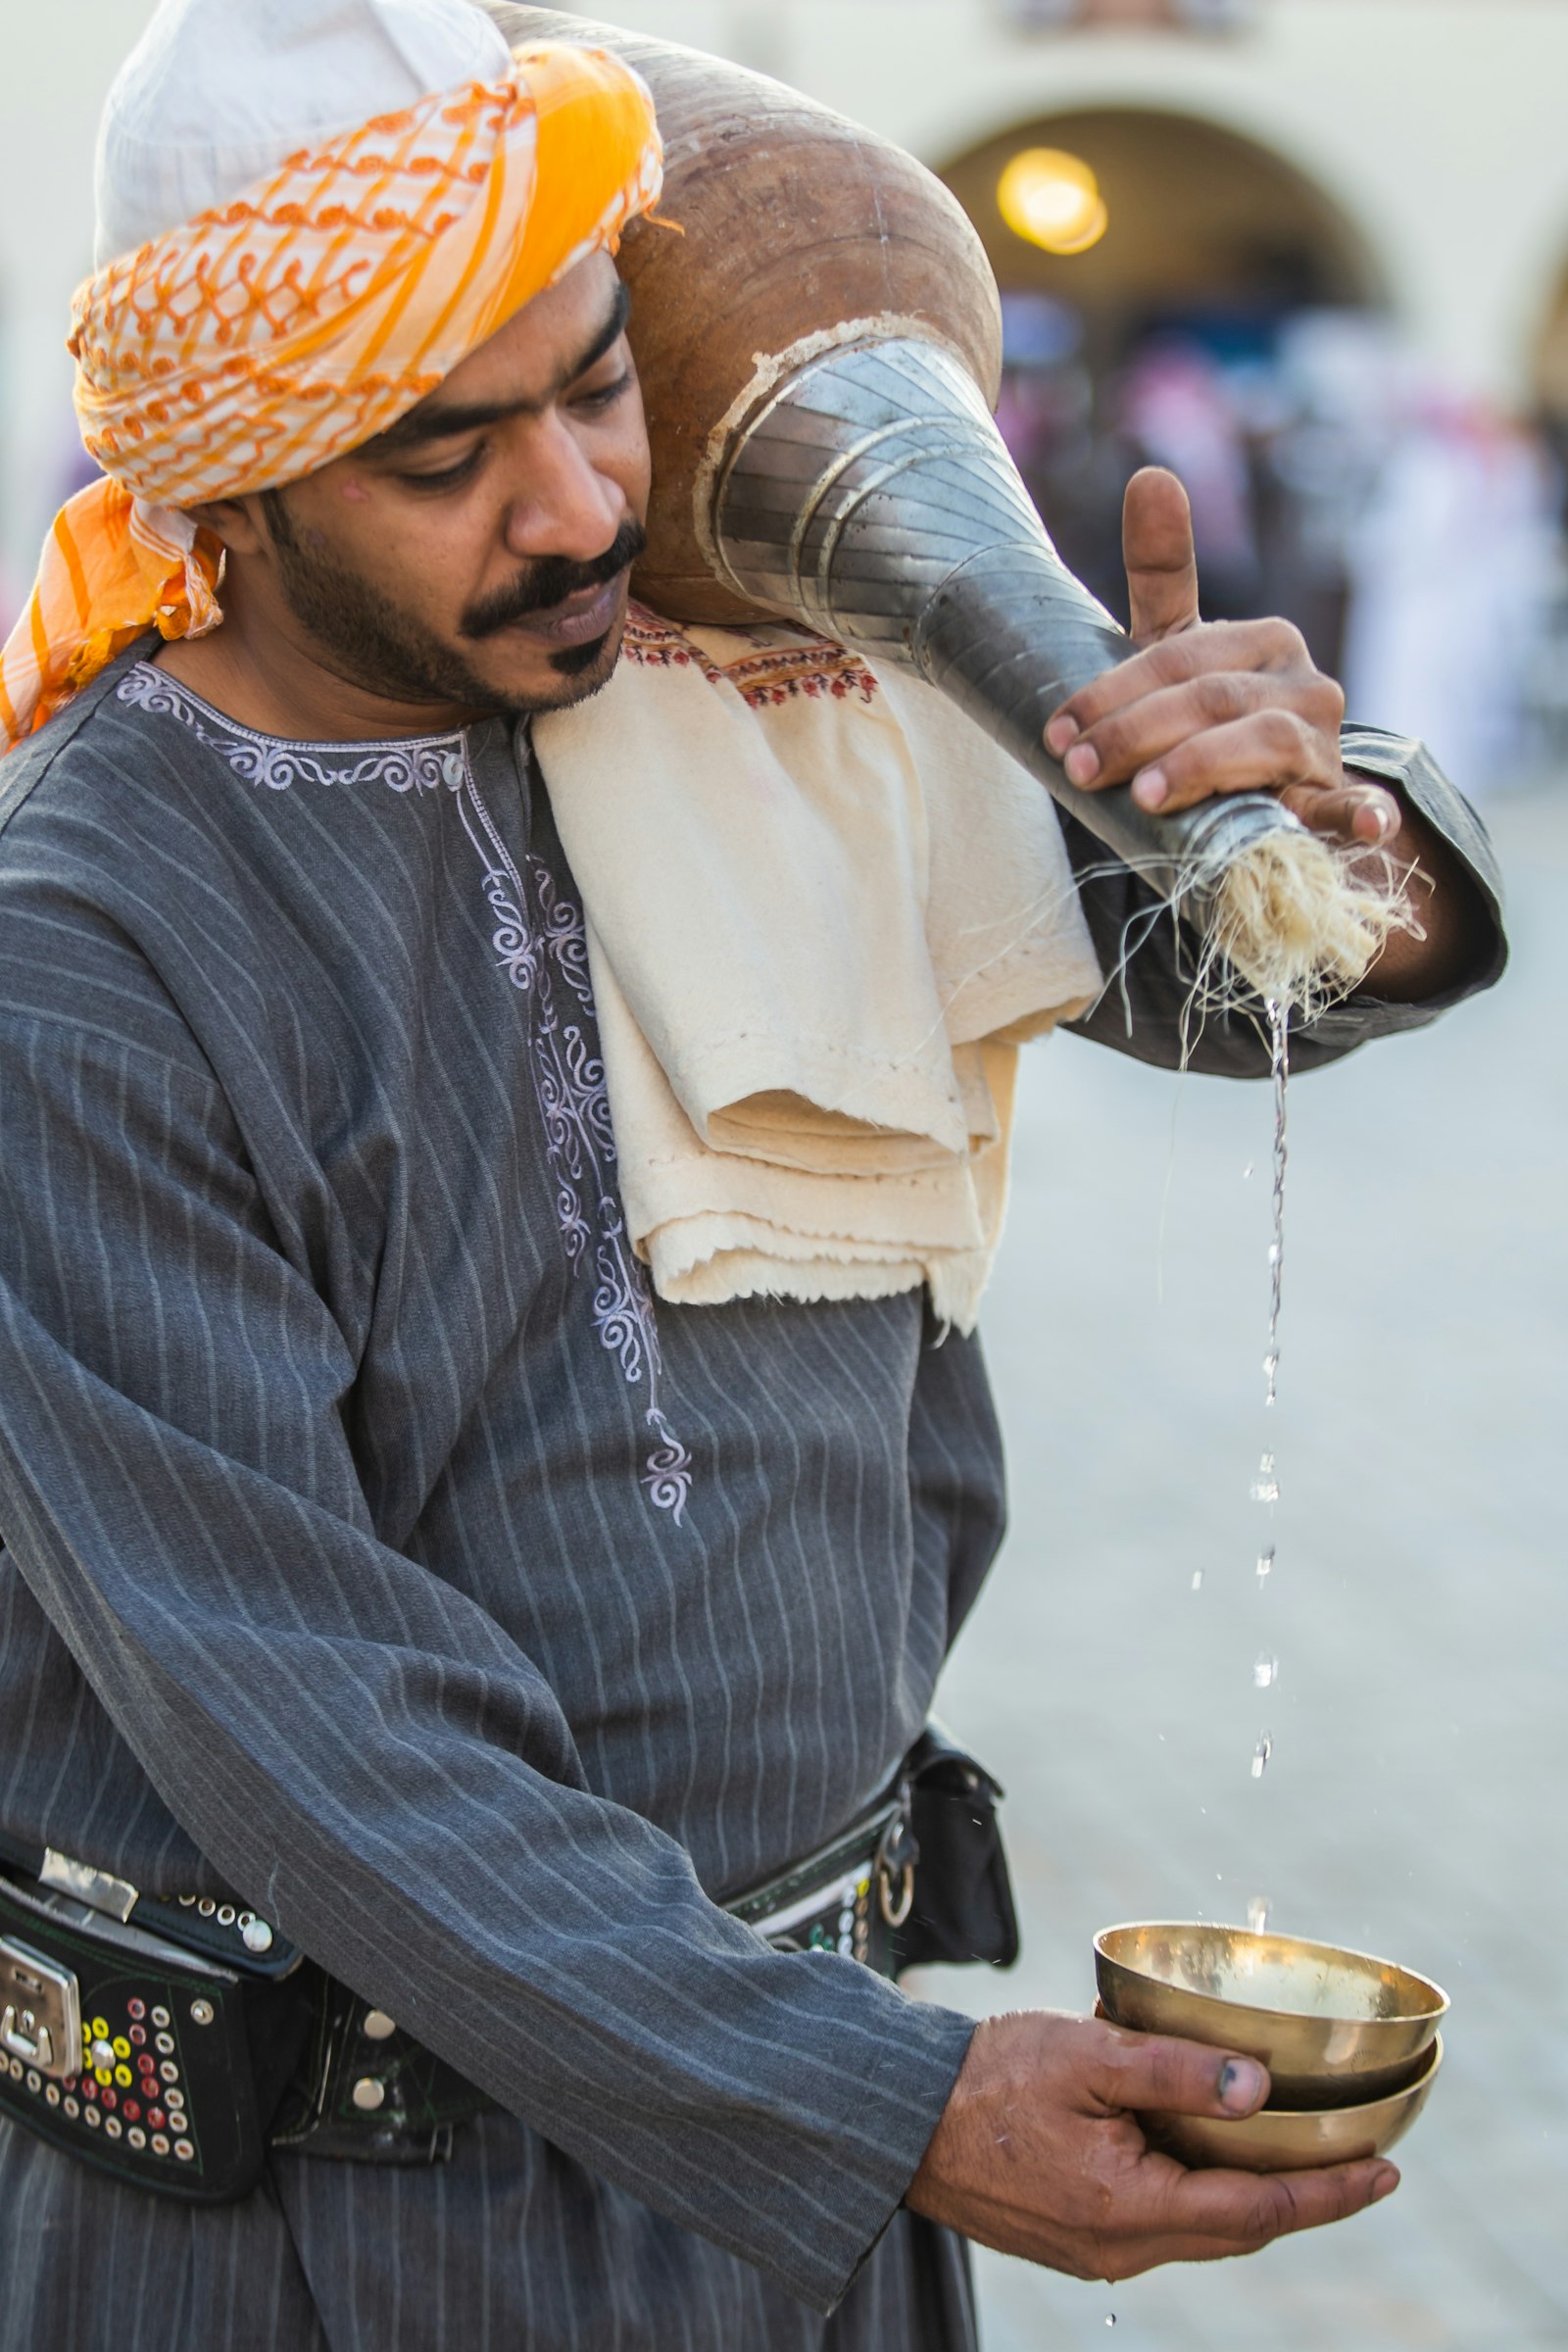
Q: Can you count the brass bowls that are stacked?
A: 2